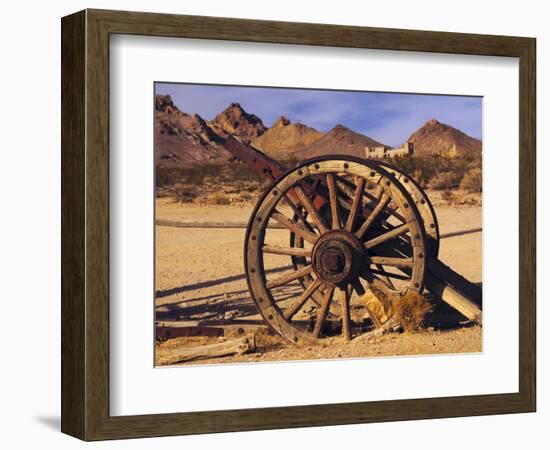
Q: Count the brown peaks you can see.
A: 5